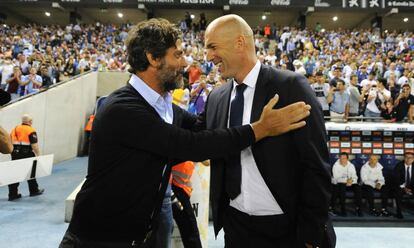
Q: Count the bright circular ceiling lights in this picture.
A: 6